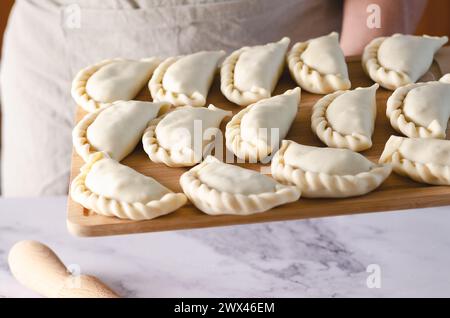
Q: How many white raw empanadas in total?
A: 14